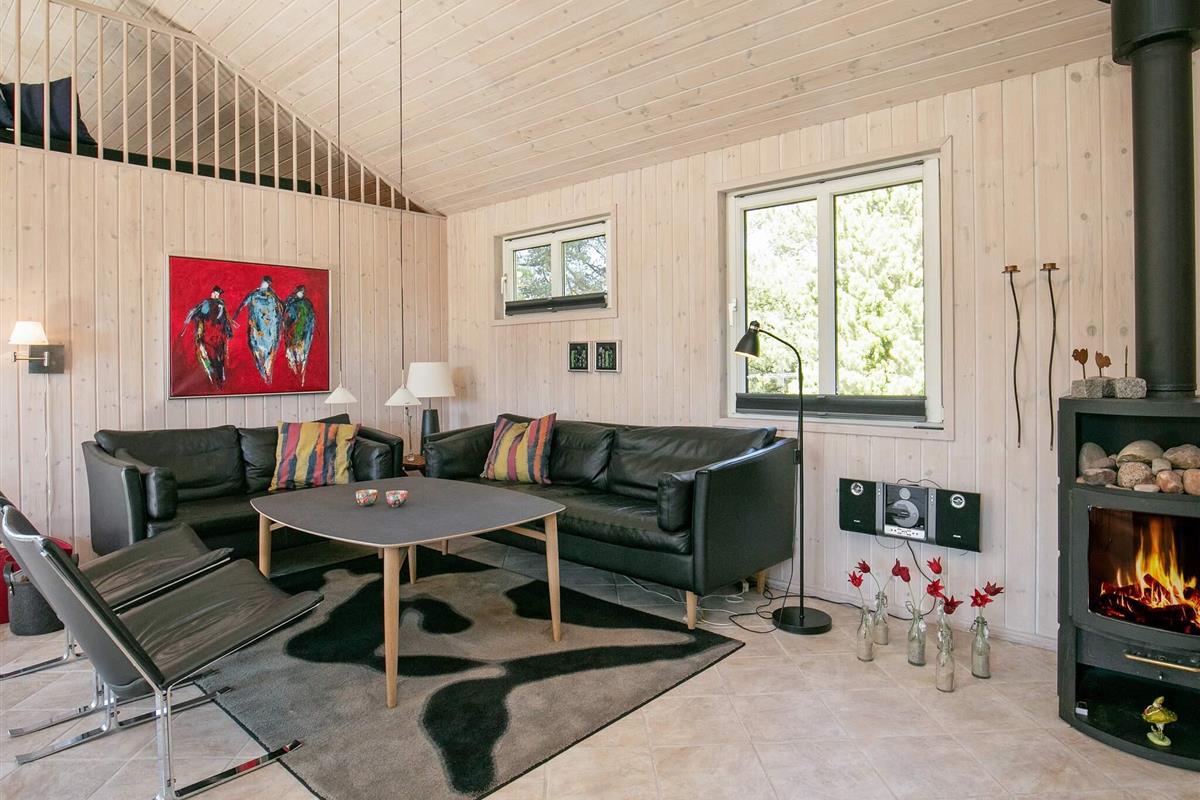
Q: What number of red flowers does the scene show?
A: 9